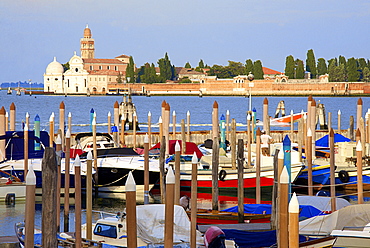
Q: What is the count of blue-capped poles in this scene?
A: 5